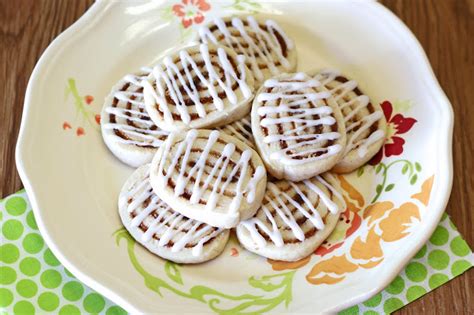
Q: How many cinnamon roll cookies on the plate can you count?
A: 9